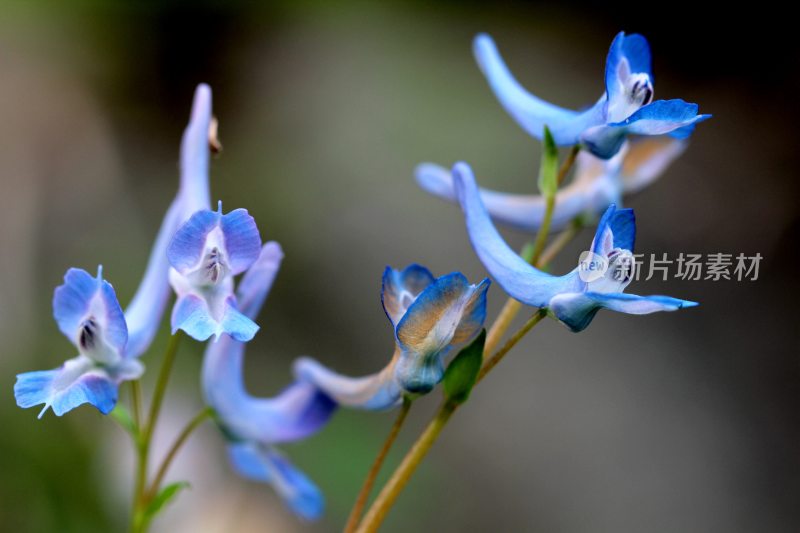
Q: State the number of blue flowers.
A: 7